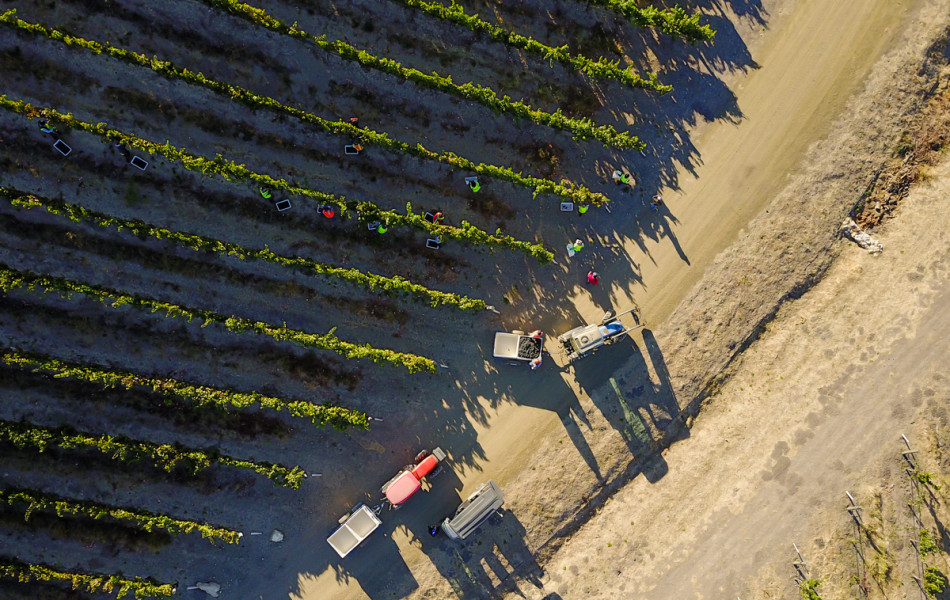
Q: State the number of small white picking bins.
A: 12